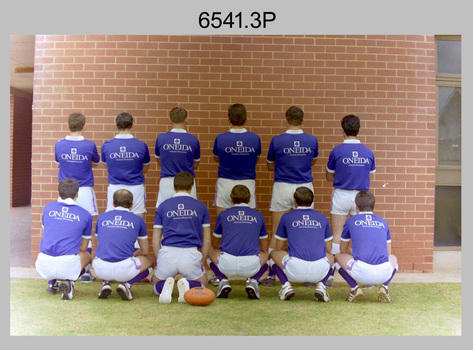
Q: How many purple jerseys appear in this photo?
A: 12